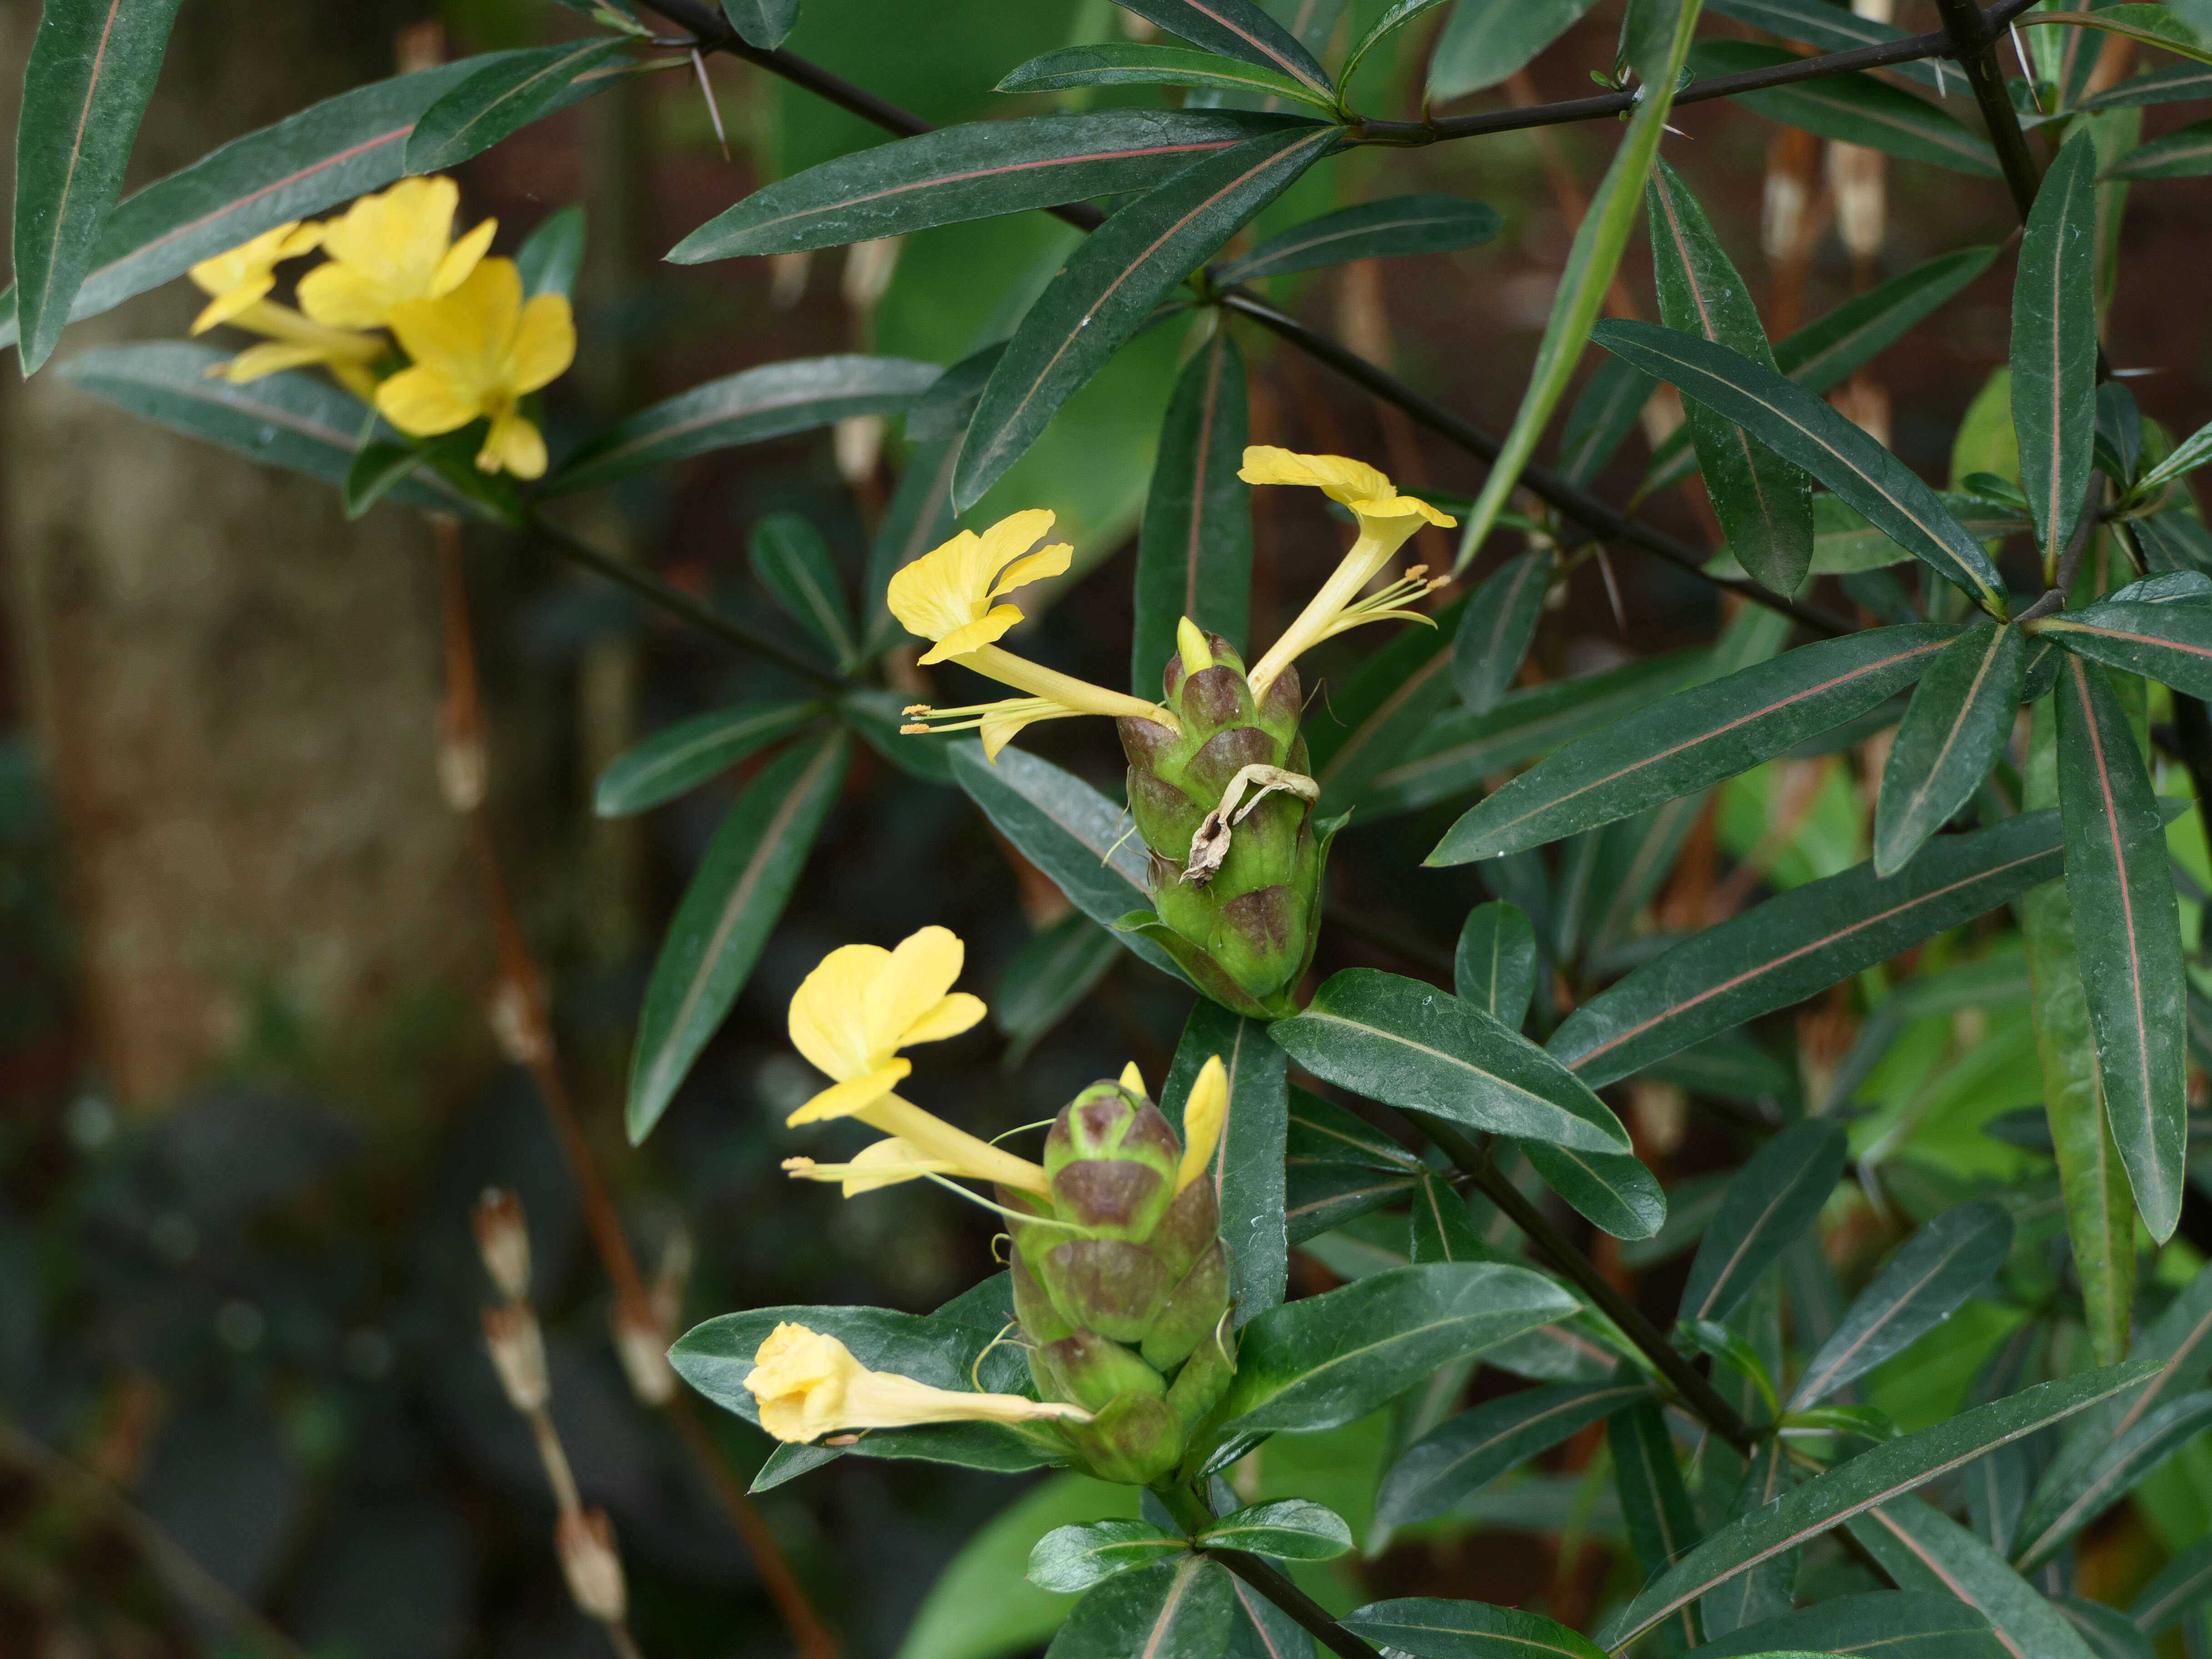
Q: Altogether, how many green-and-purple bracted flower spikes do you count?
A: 2